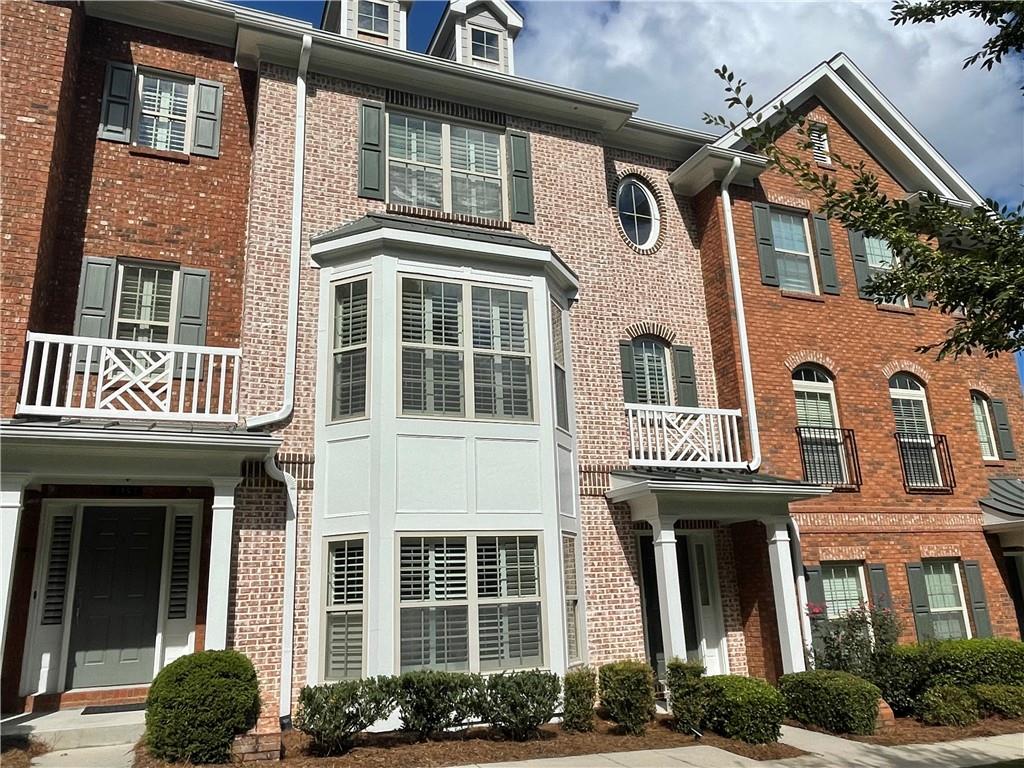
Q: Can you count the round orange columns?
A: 0